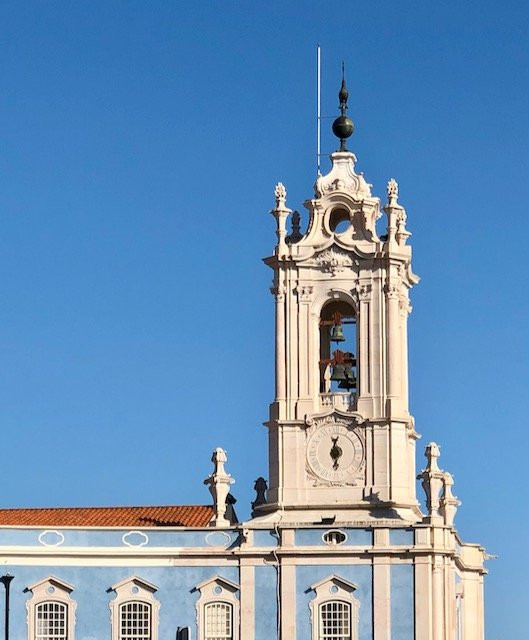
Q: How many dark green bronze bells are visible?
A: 3